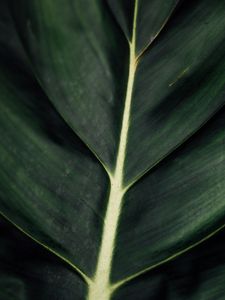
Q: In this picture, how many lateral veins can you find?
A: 6